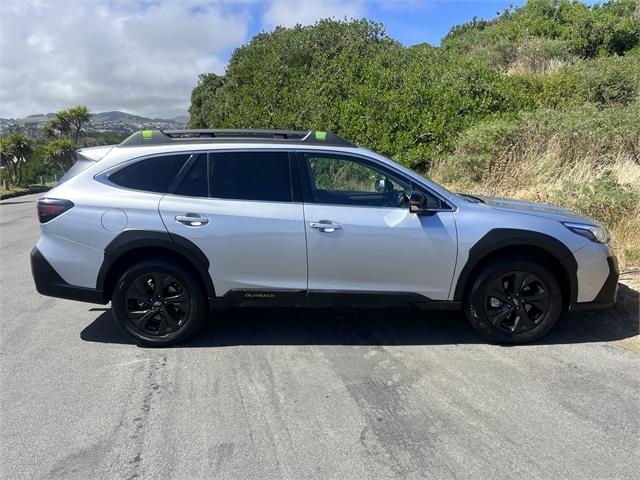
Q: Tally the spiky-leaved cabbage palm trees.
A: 3